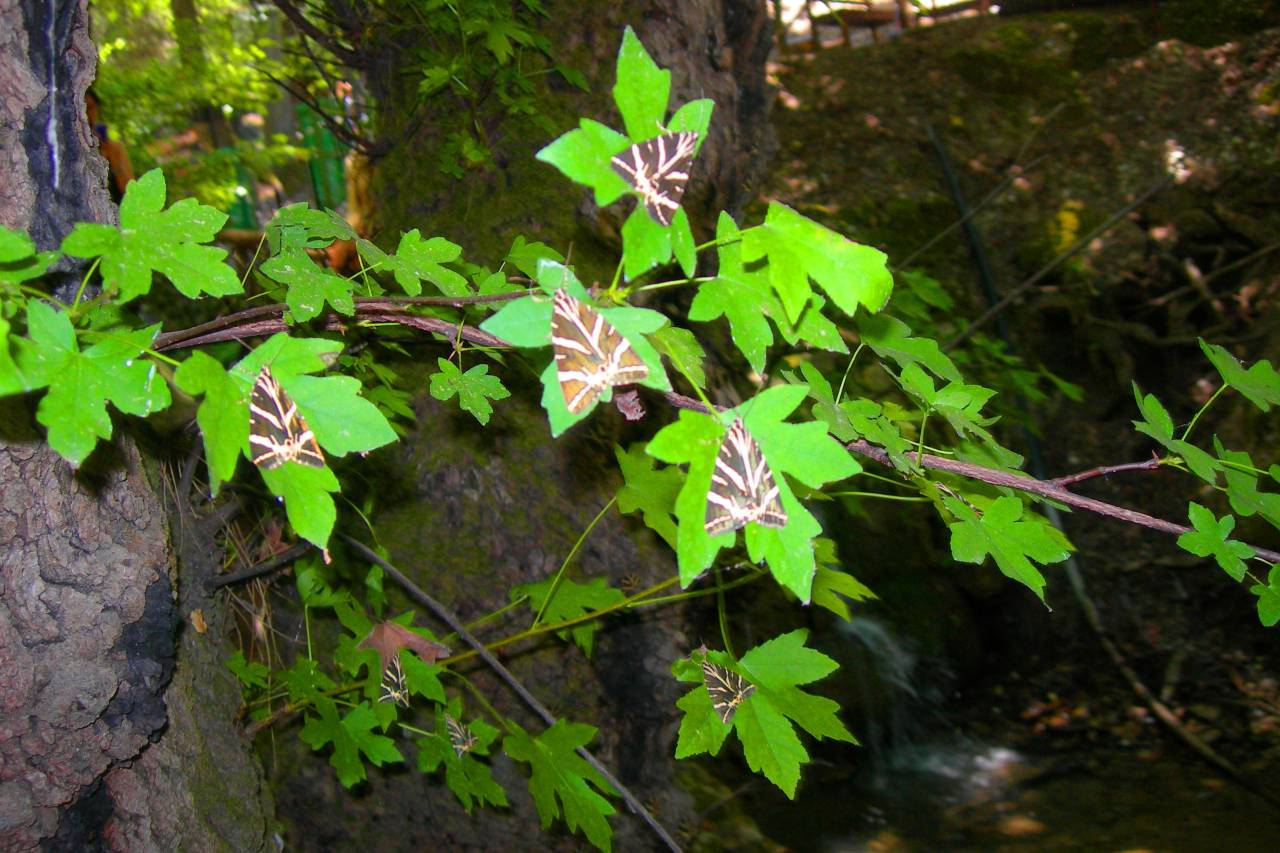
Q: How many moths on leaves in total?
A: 7